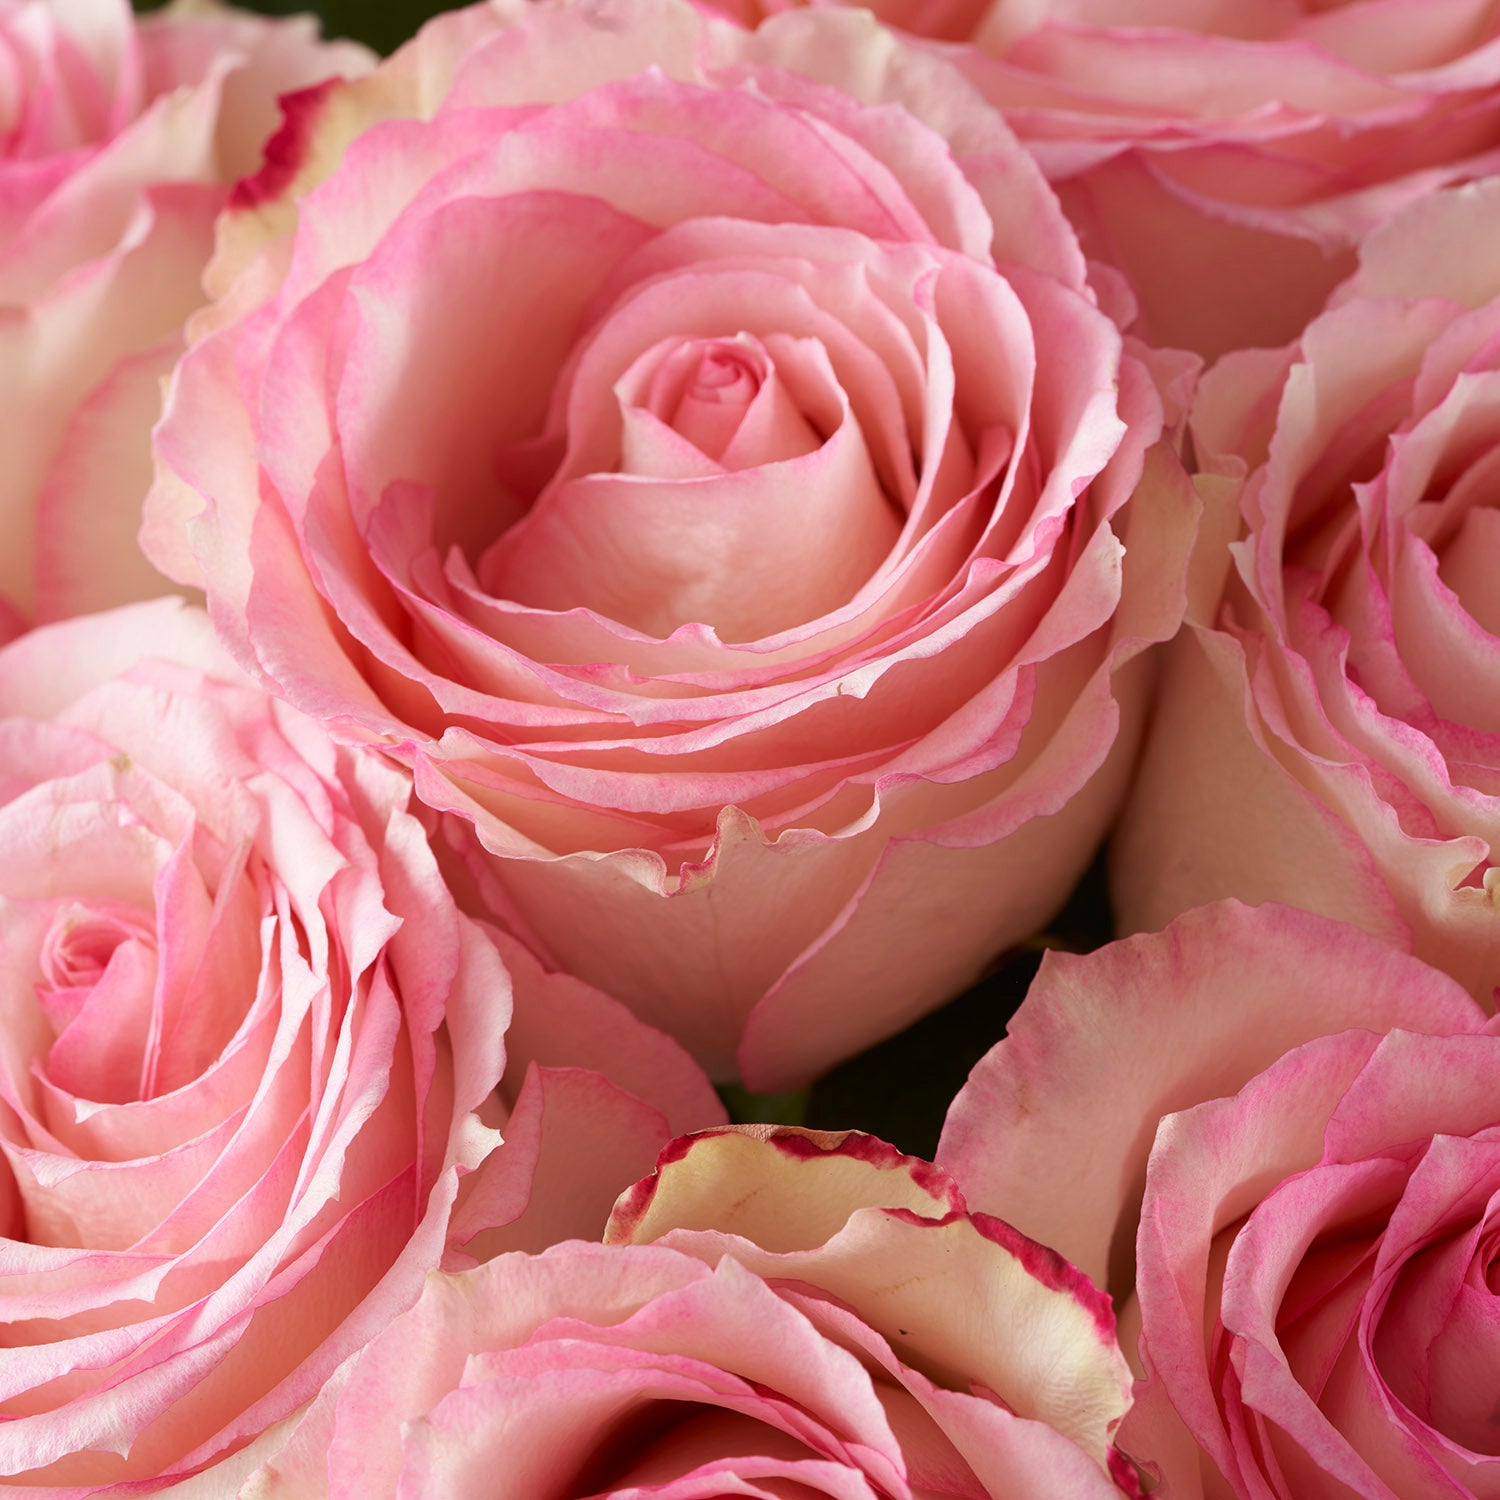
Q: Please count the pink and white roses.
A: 7